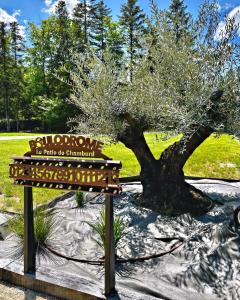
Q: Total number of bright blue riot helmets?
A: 0